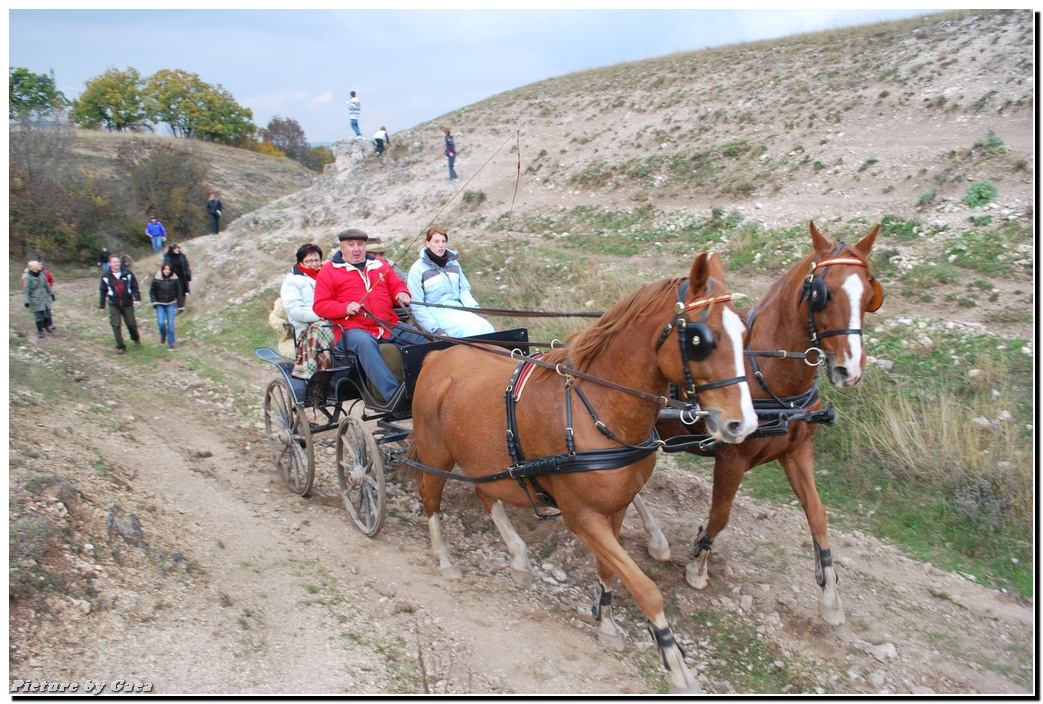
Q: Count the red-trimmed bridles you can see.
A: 2